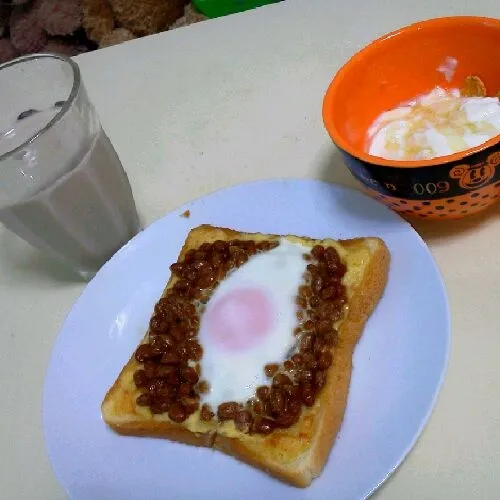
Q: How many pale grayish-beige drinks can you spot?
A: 1